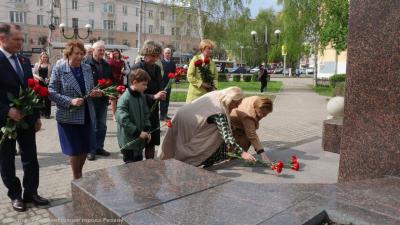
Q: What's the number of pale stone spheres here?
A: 1